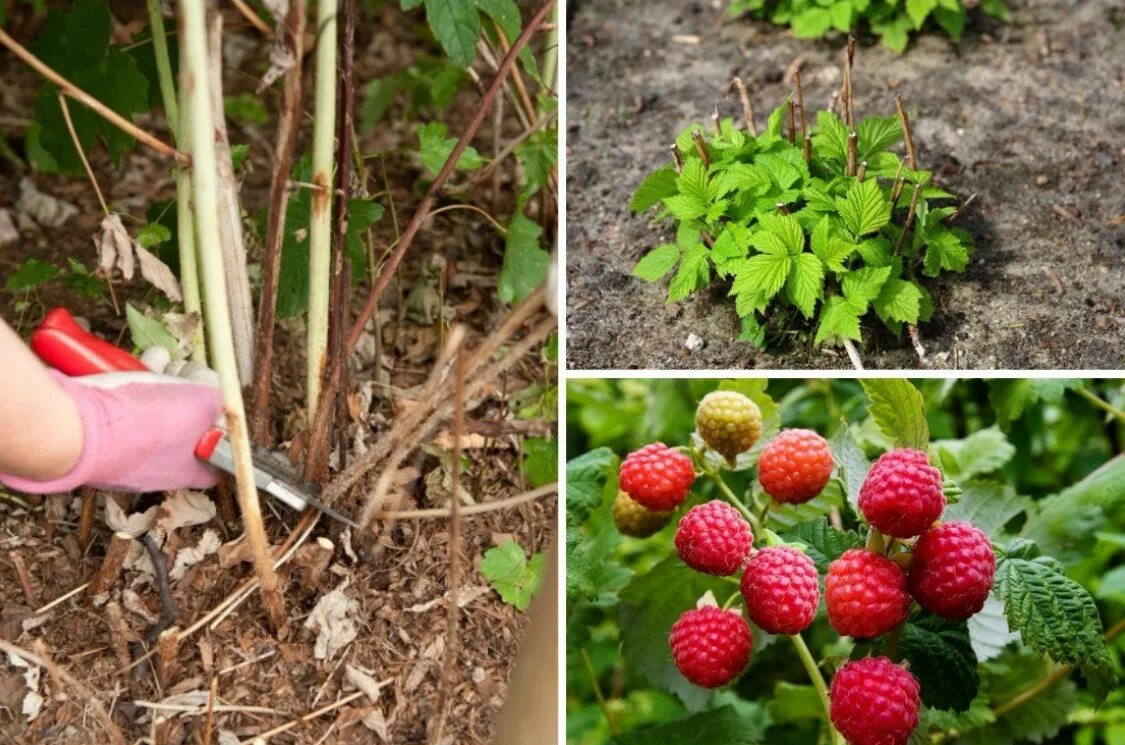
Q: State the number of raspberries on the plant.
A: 11